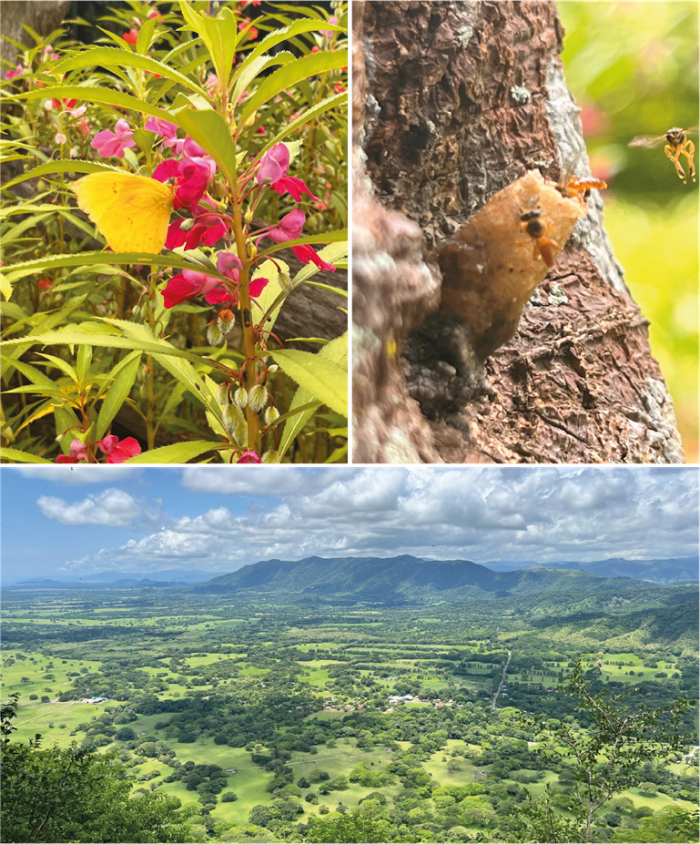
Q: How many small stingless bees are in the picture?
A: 3